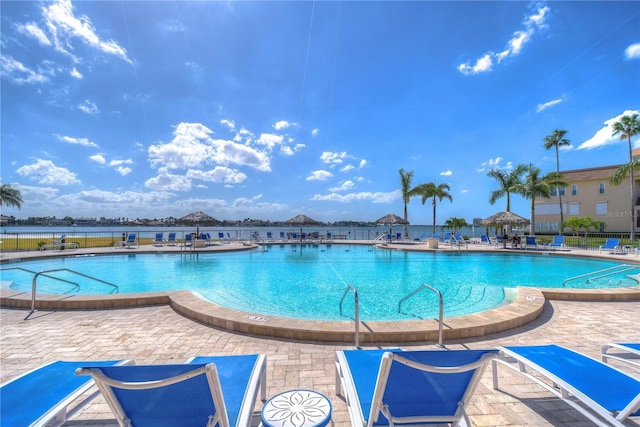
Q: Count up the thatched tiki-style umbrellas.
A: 4